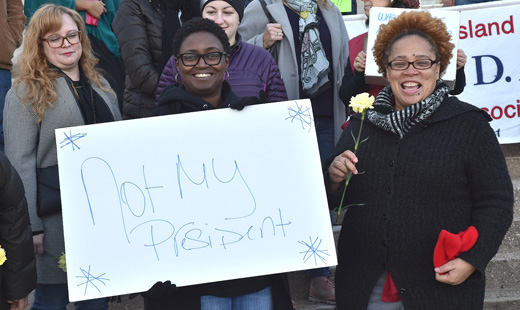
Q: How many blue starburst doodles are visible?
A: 4